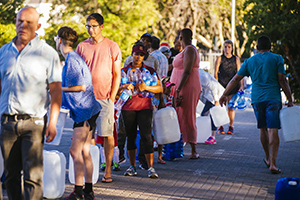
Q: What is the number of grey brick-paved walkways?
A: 1